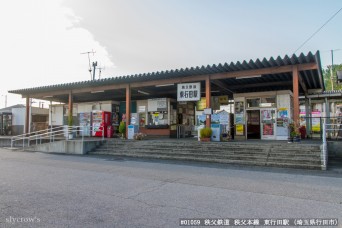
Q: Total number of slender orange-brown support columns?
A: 5